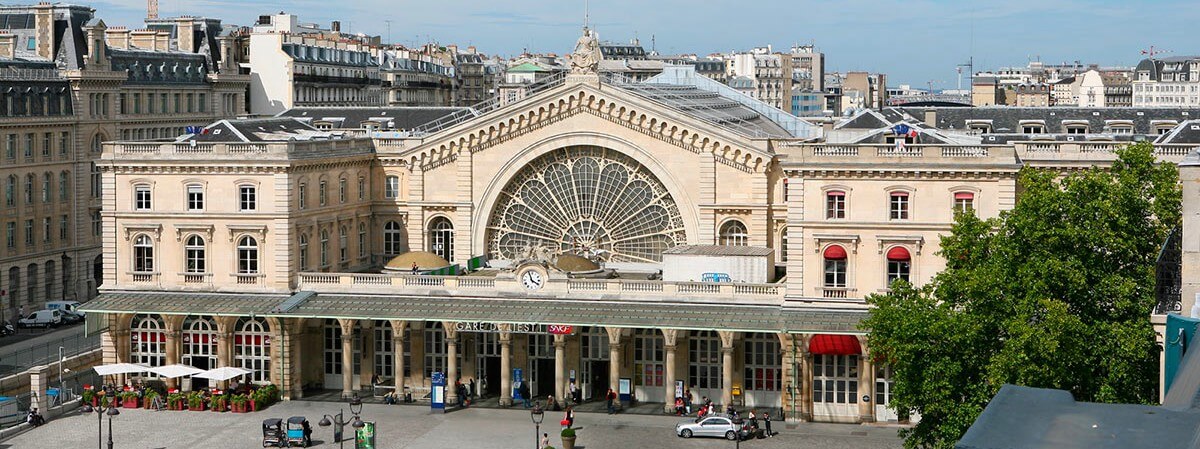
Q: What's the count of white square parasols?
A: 3